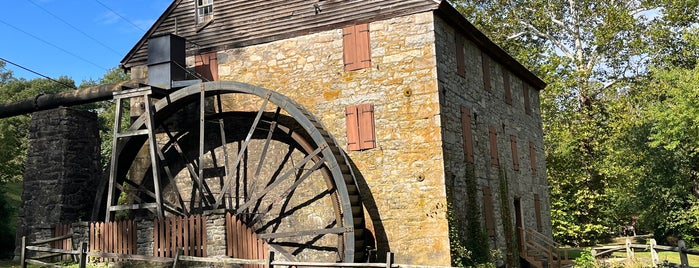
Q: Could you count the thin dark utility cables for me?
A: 4